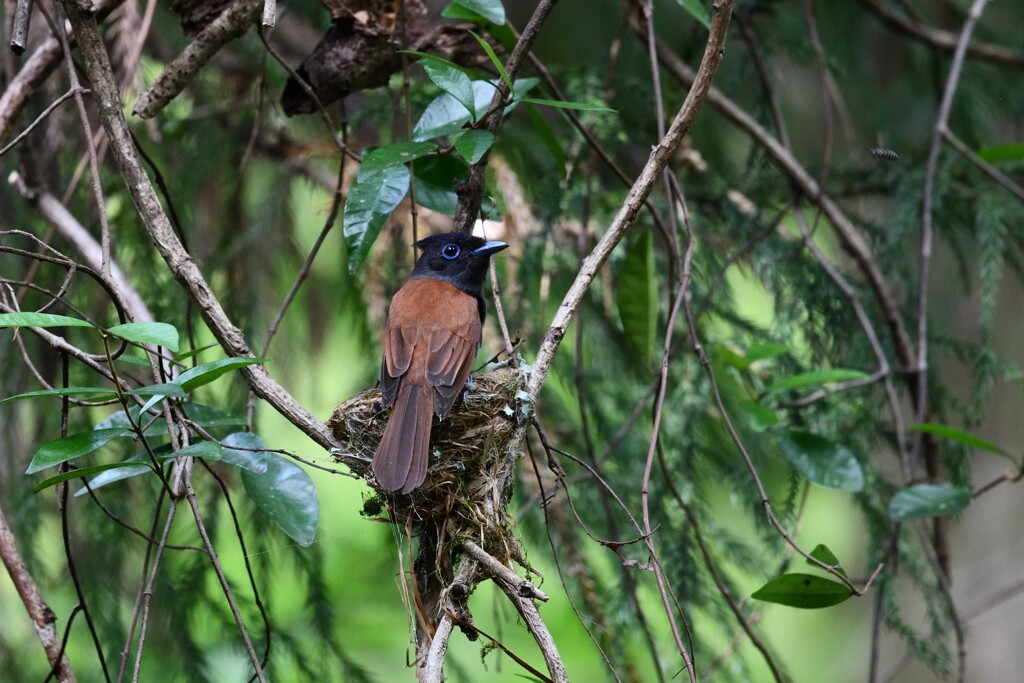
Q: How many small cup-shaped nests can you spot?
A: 1